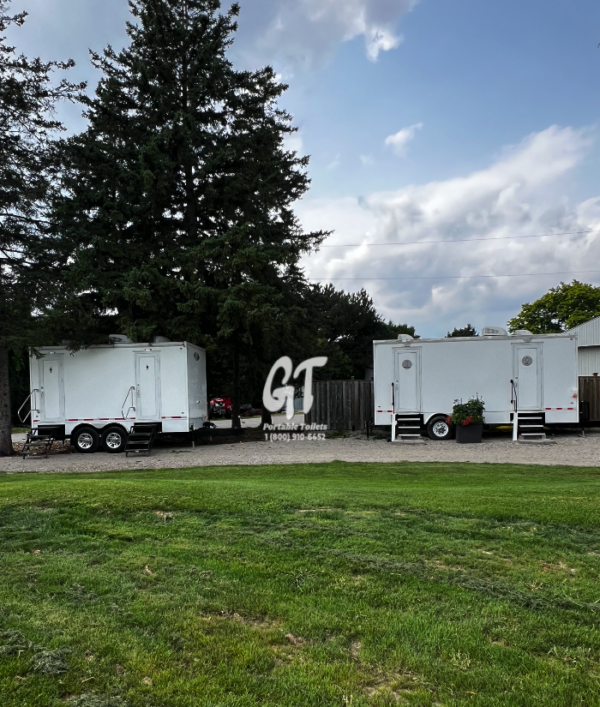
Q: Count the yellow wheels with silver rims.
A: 0